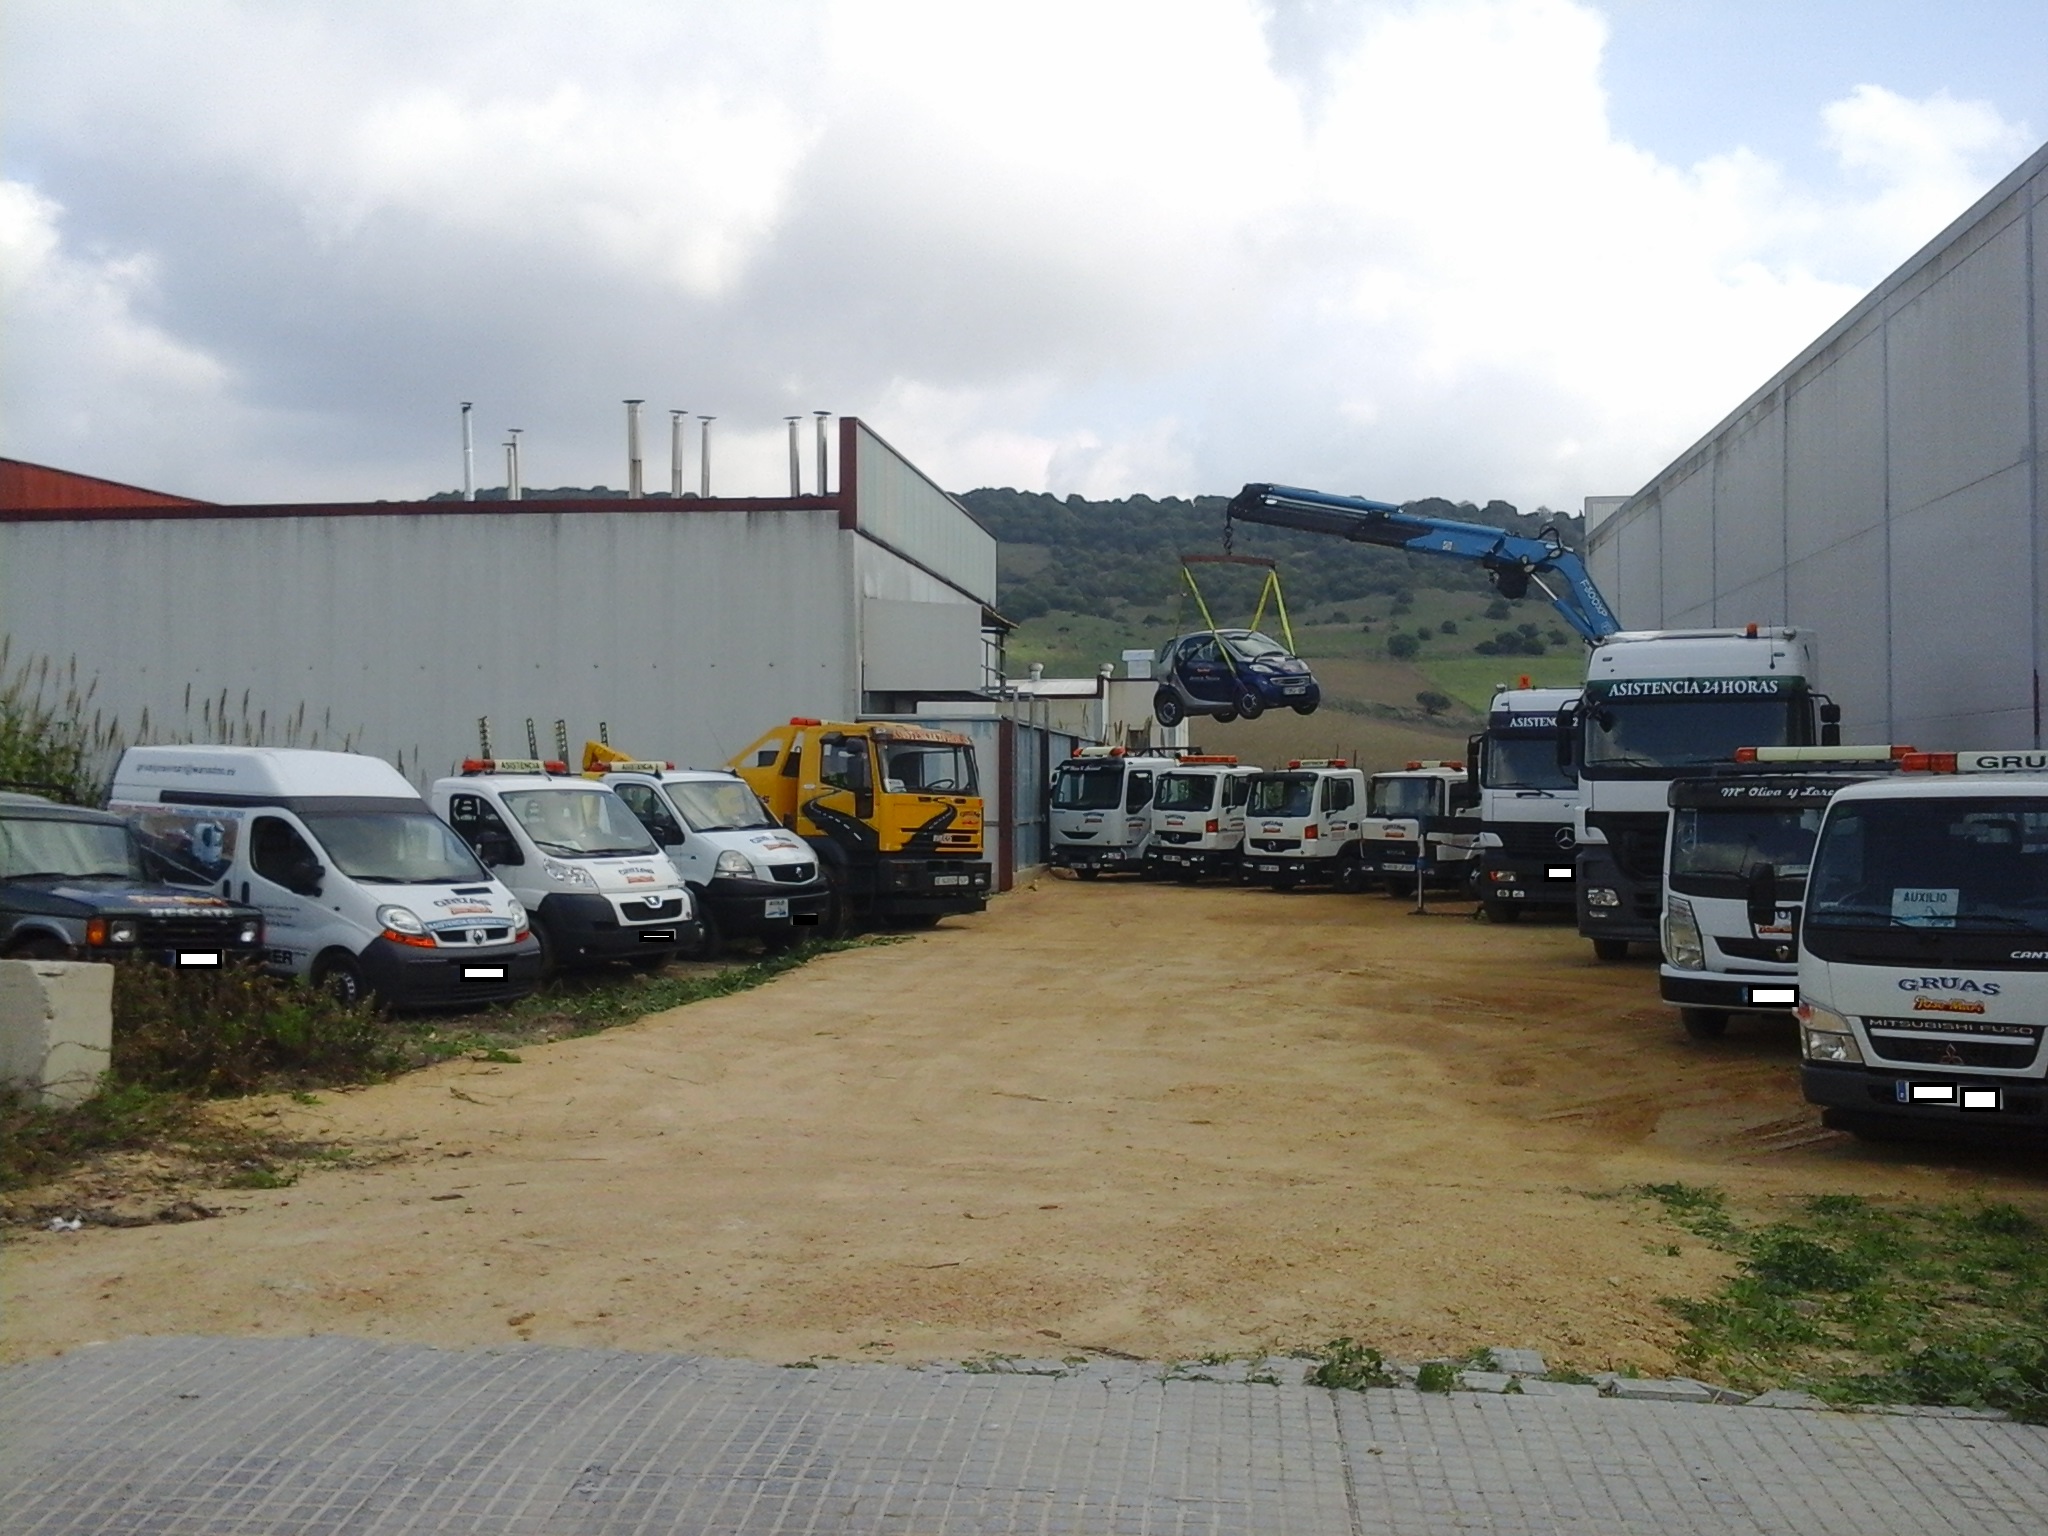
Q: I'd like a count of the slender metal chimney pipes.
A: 8